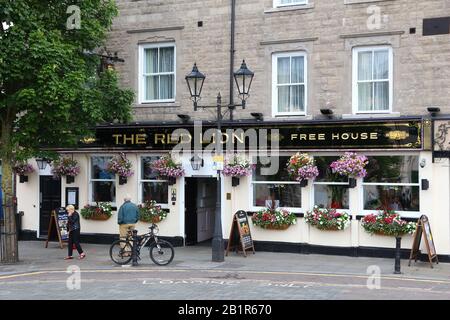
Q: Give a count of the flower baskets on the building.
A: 12